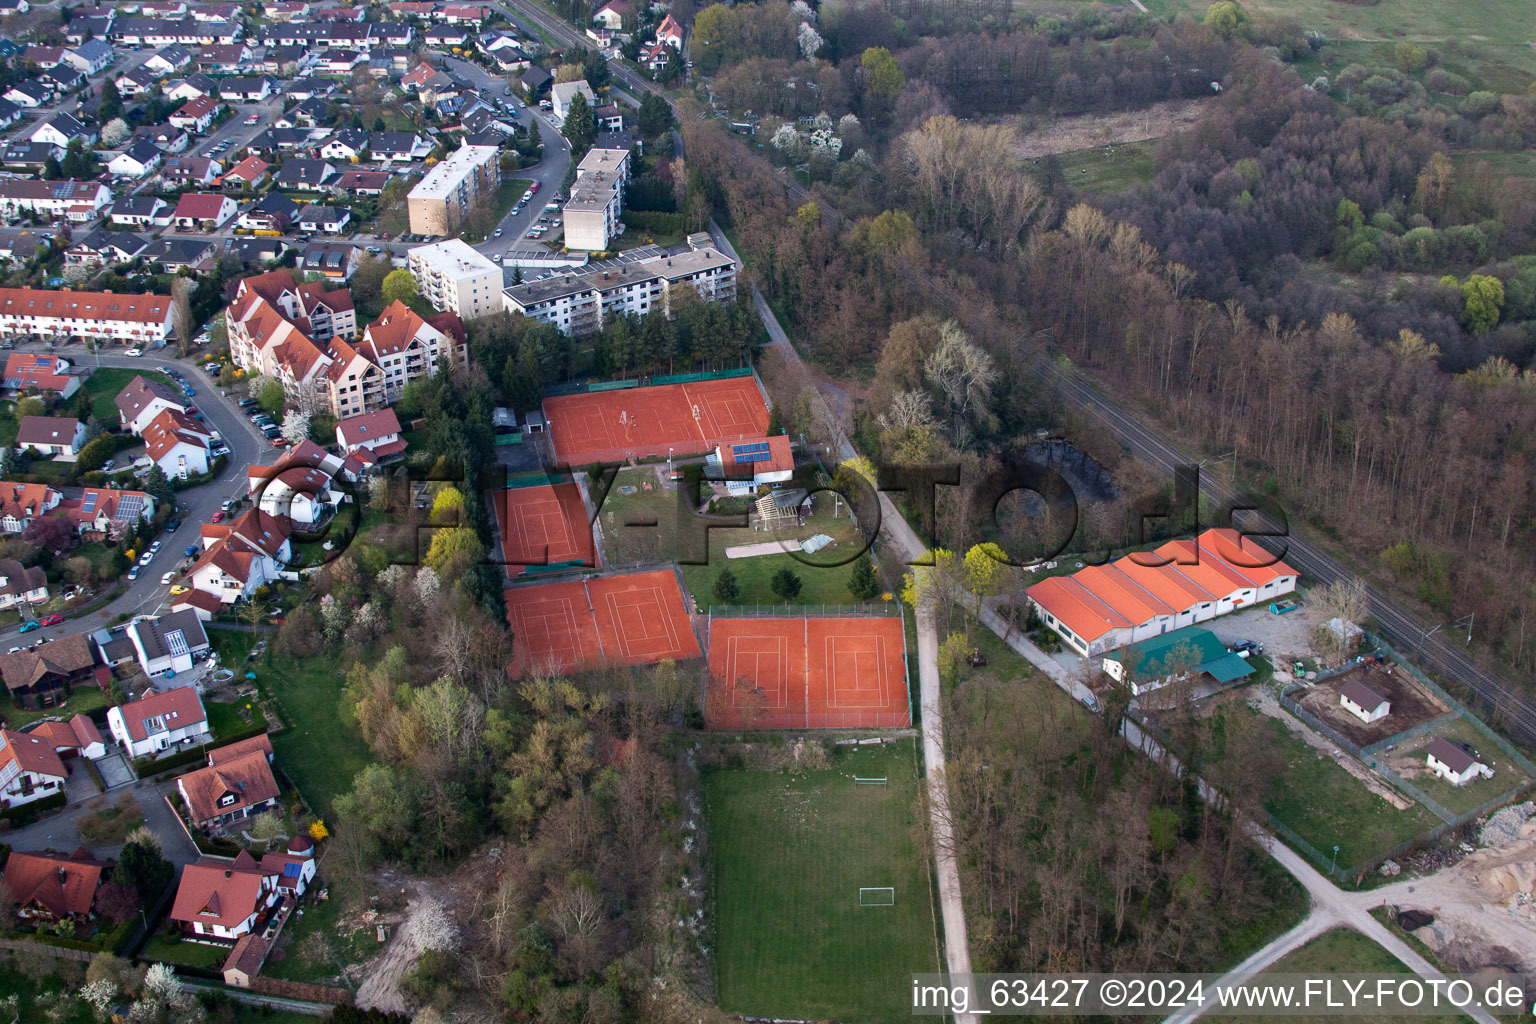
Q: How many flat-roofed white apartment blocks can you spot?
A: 4